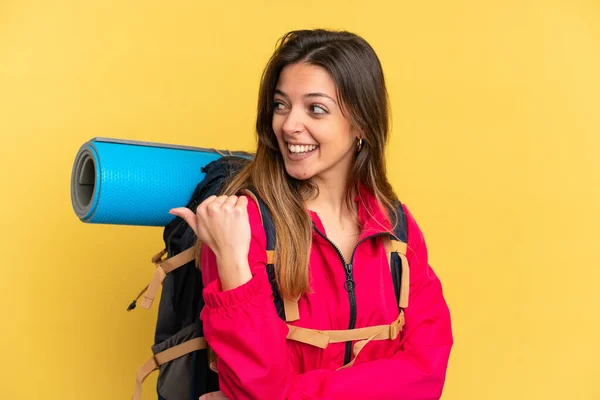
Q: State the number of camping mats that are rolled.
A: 1